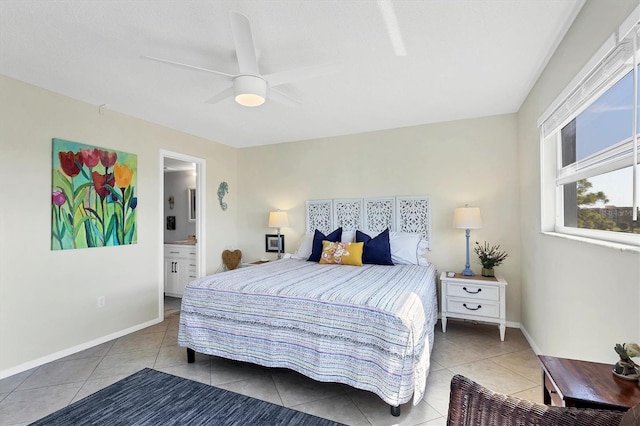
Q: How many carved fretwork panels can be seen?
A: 4